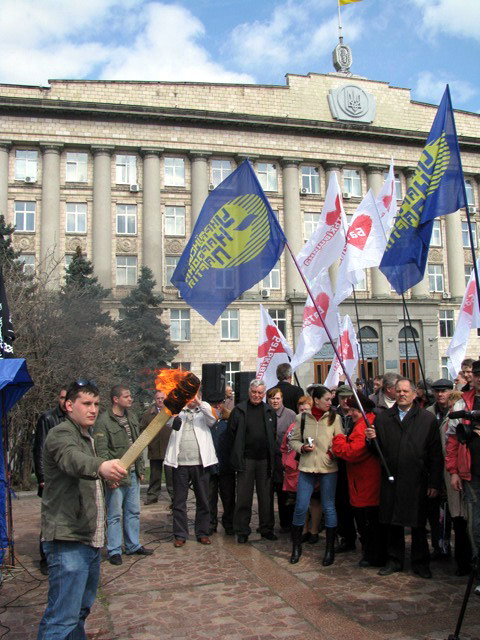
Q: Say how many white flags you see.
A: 7